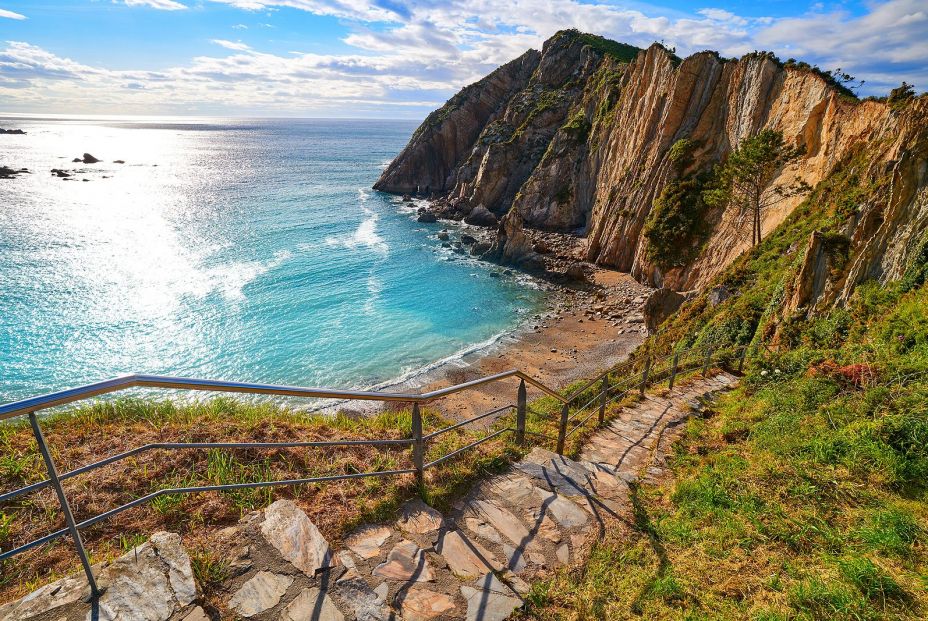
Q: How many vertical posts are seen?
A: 9